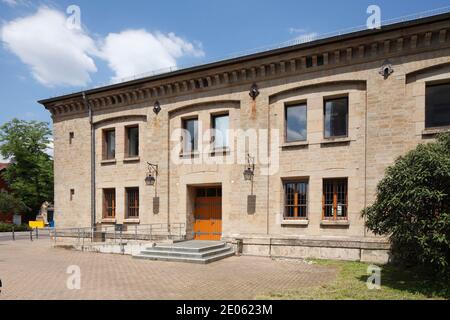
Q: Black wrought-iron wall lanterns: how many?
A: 2